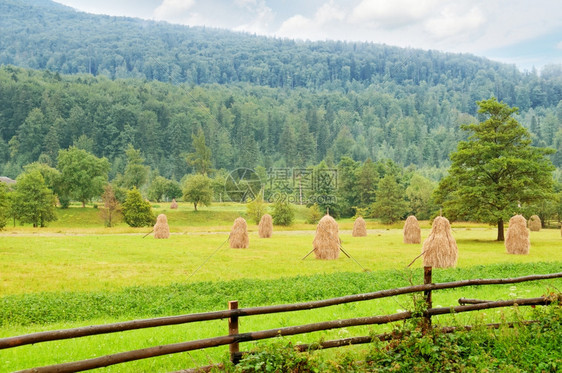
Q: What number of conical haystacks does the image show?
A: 10